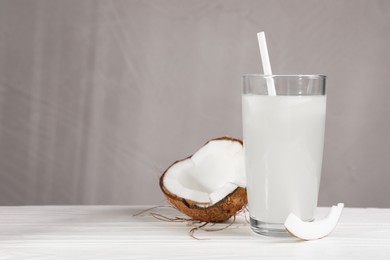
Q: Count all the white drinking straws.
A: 1